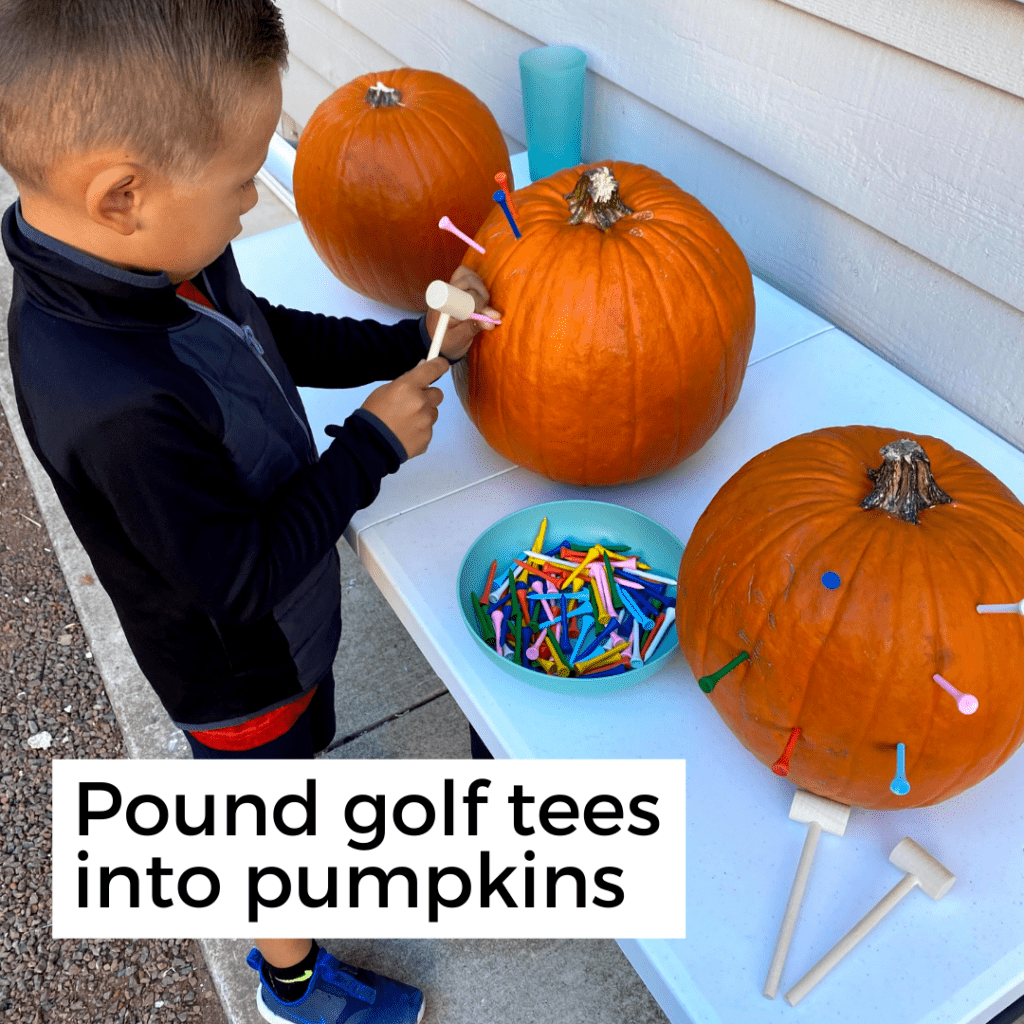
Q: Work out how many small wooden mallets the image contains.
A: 3